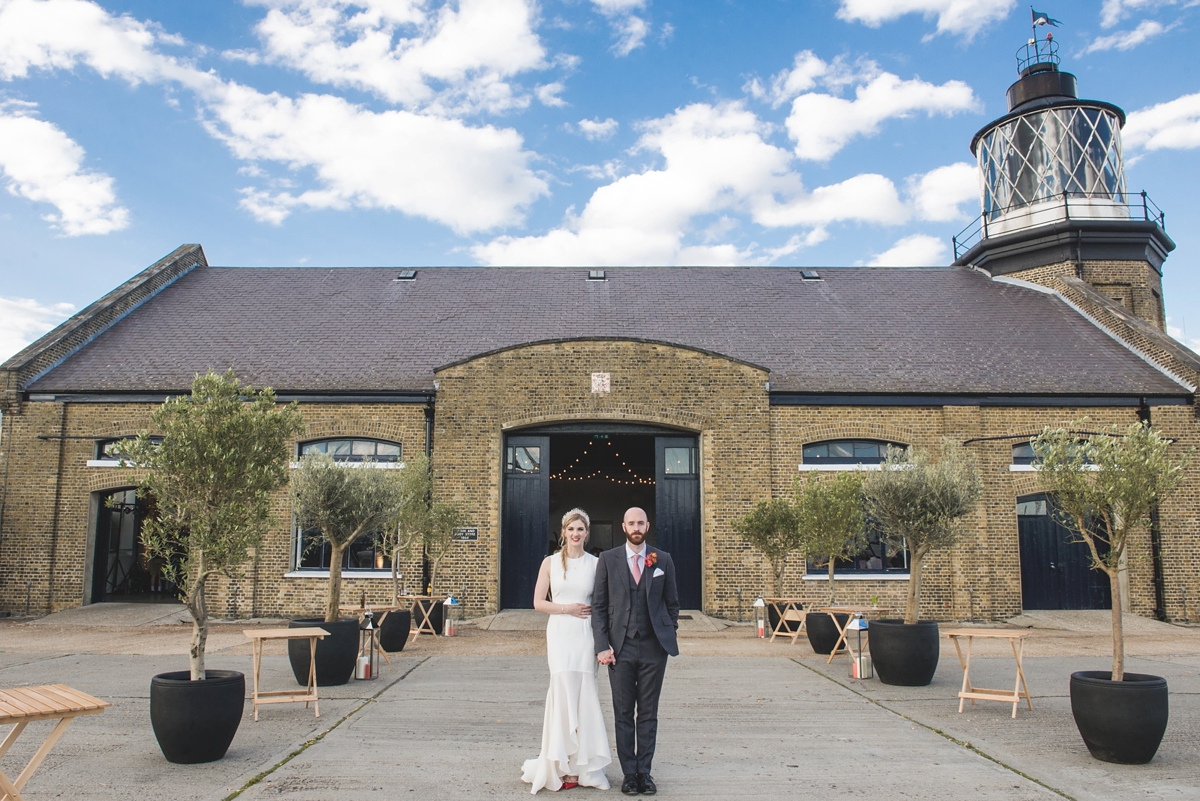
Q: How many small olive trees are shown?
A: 8